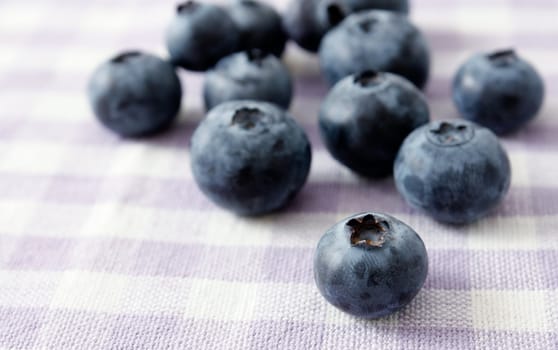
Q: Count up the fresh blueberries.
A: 12